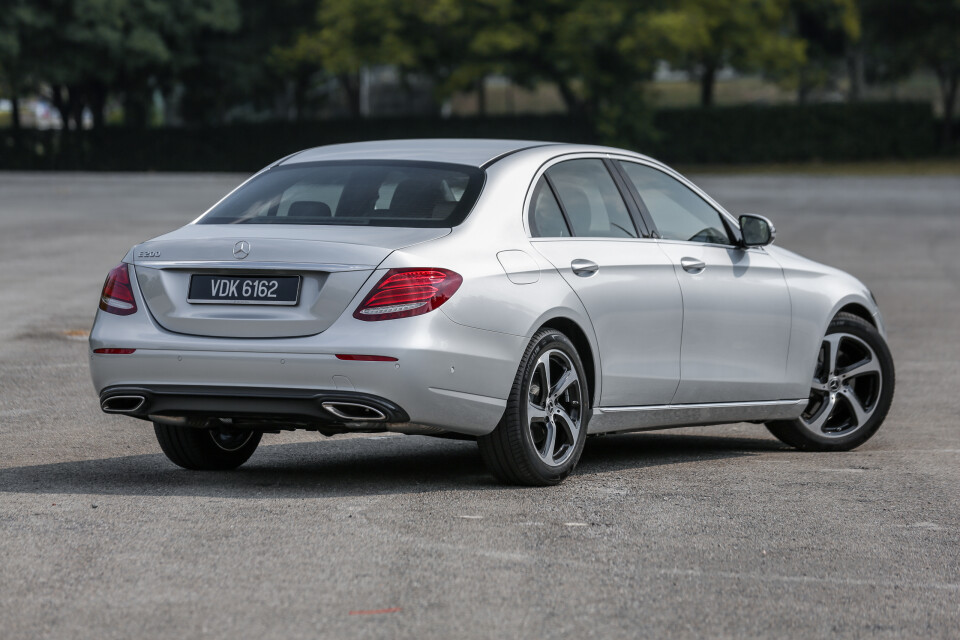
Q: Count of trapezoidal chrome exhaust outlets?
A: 2